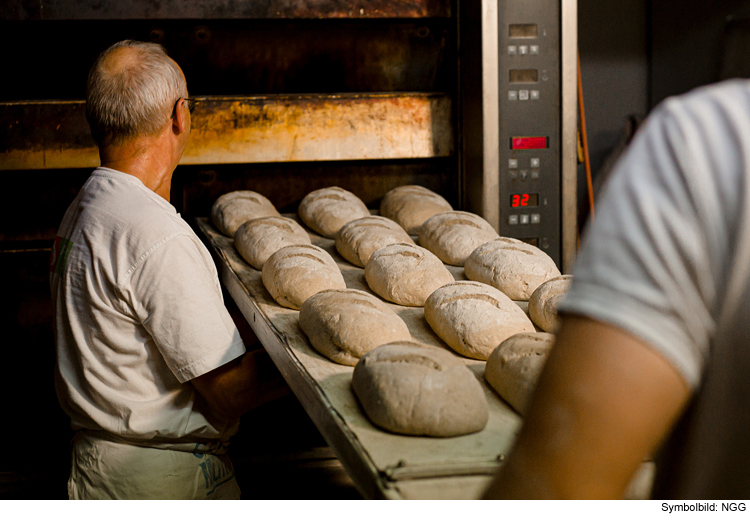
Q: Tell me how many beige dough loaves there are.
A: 14